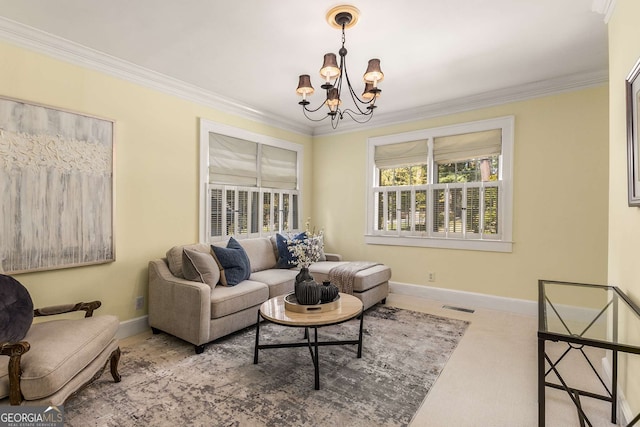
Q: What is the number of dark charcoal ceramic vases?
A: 3